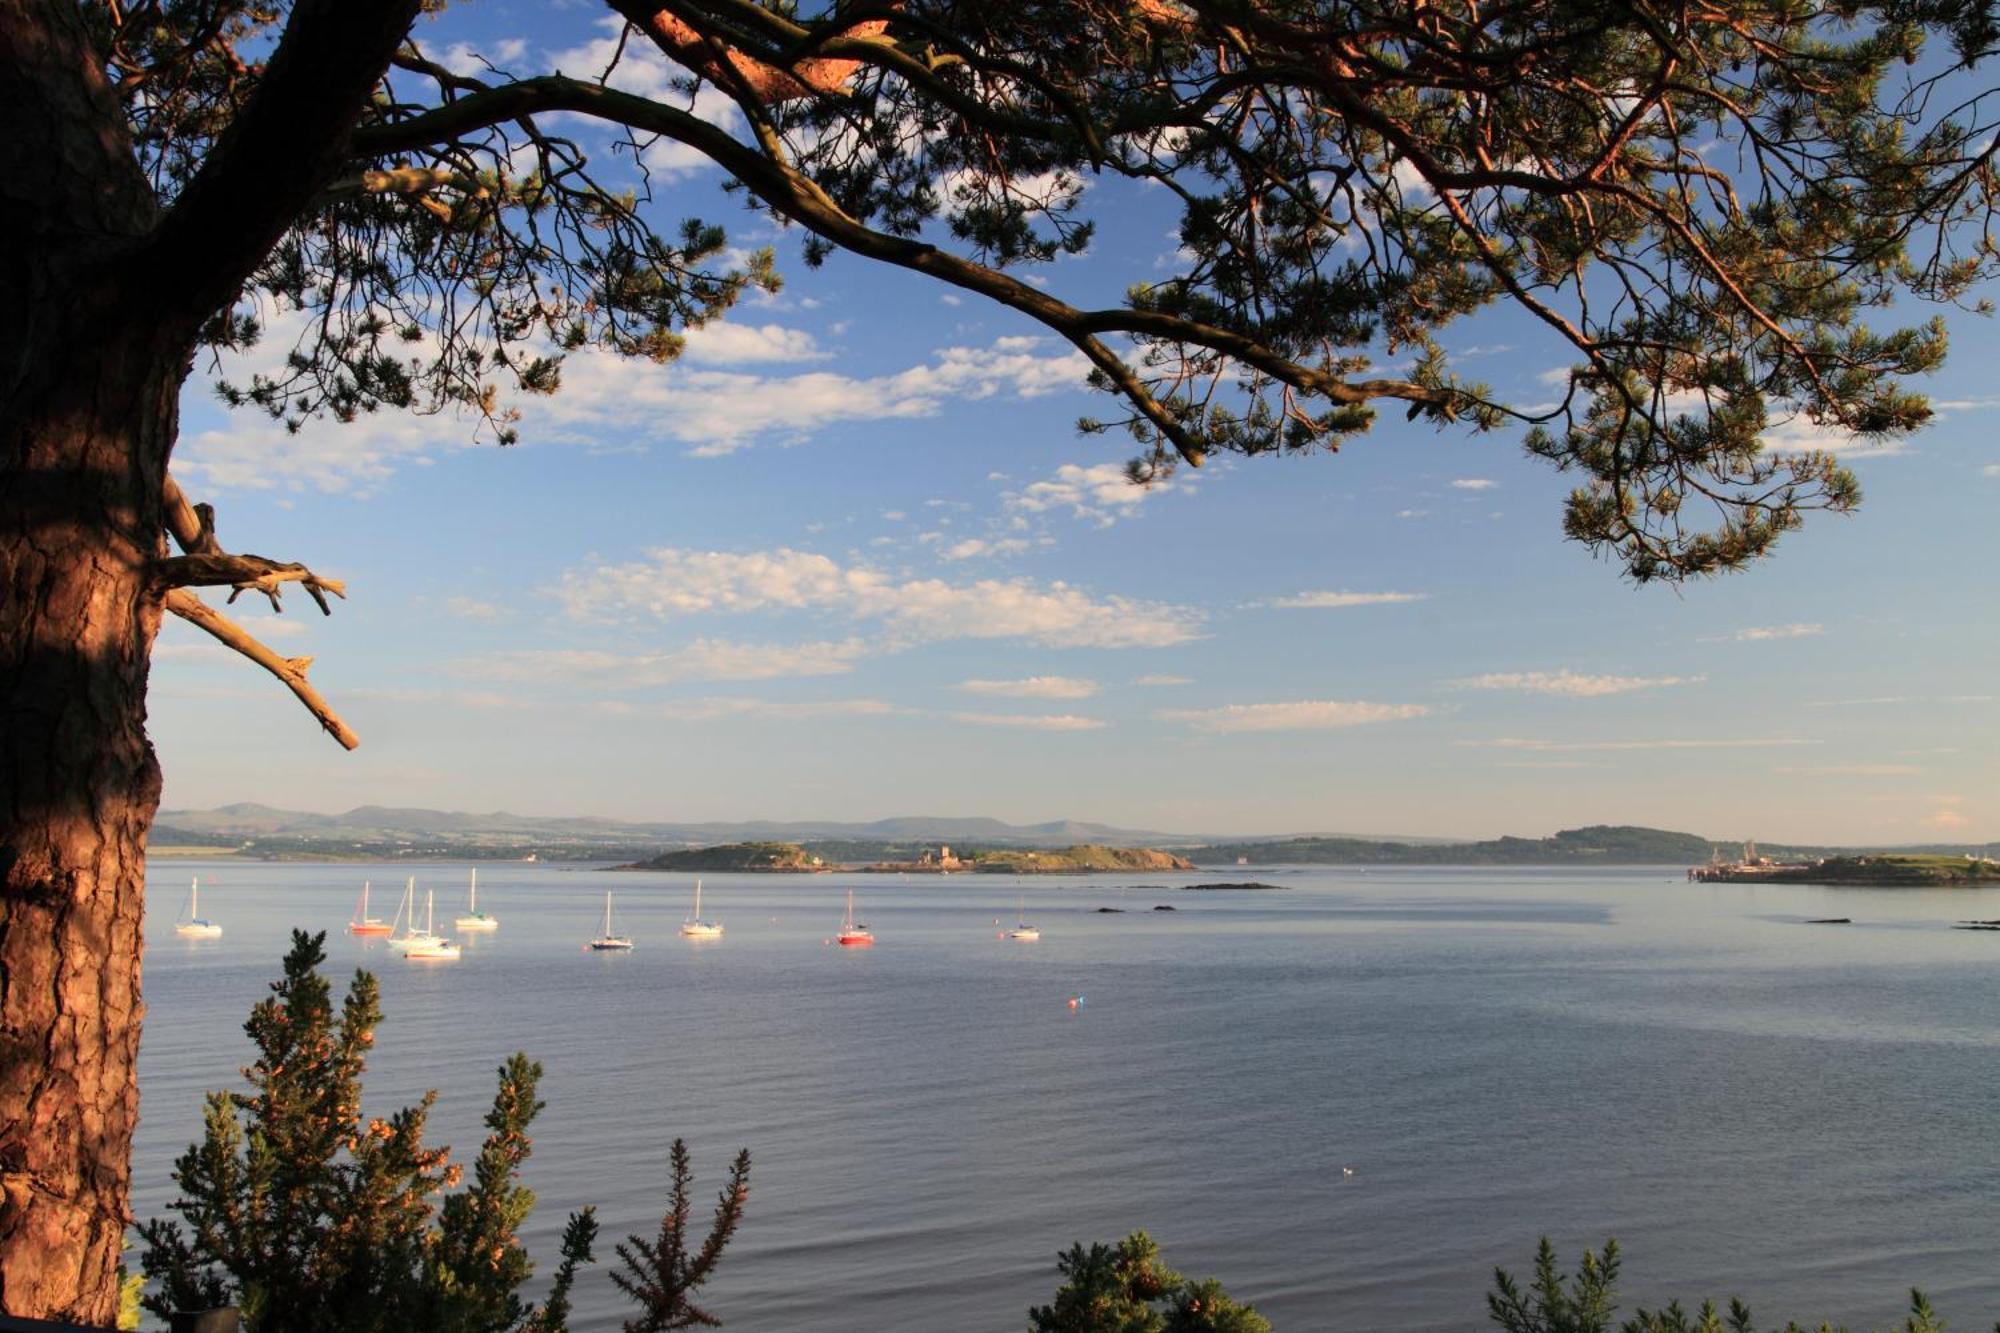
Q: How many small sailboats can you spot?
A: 9